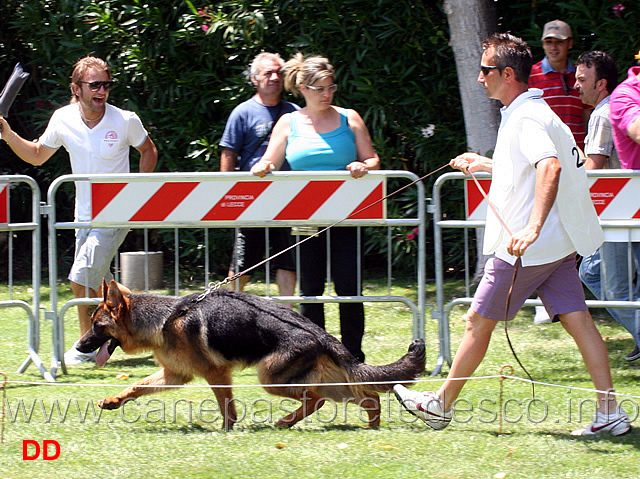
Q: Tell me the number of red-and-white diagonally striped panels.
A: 3